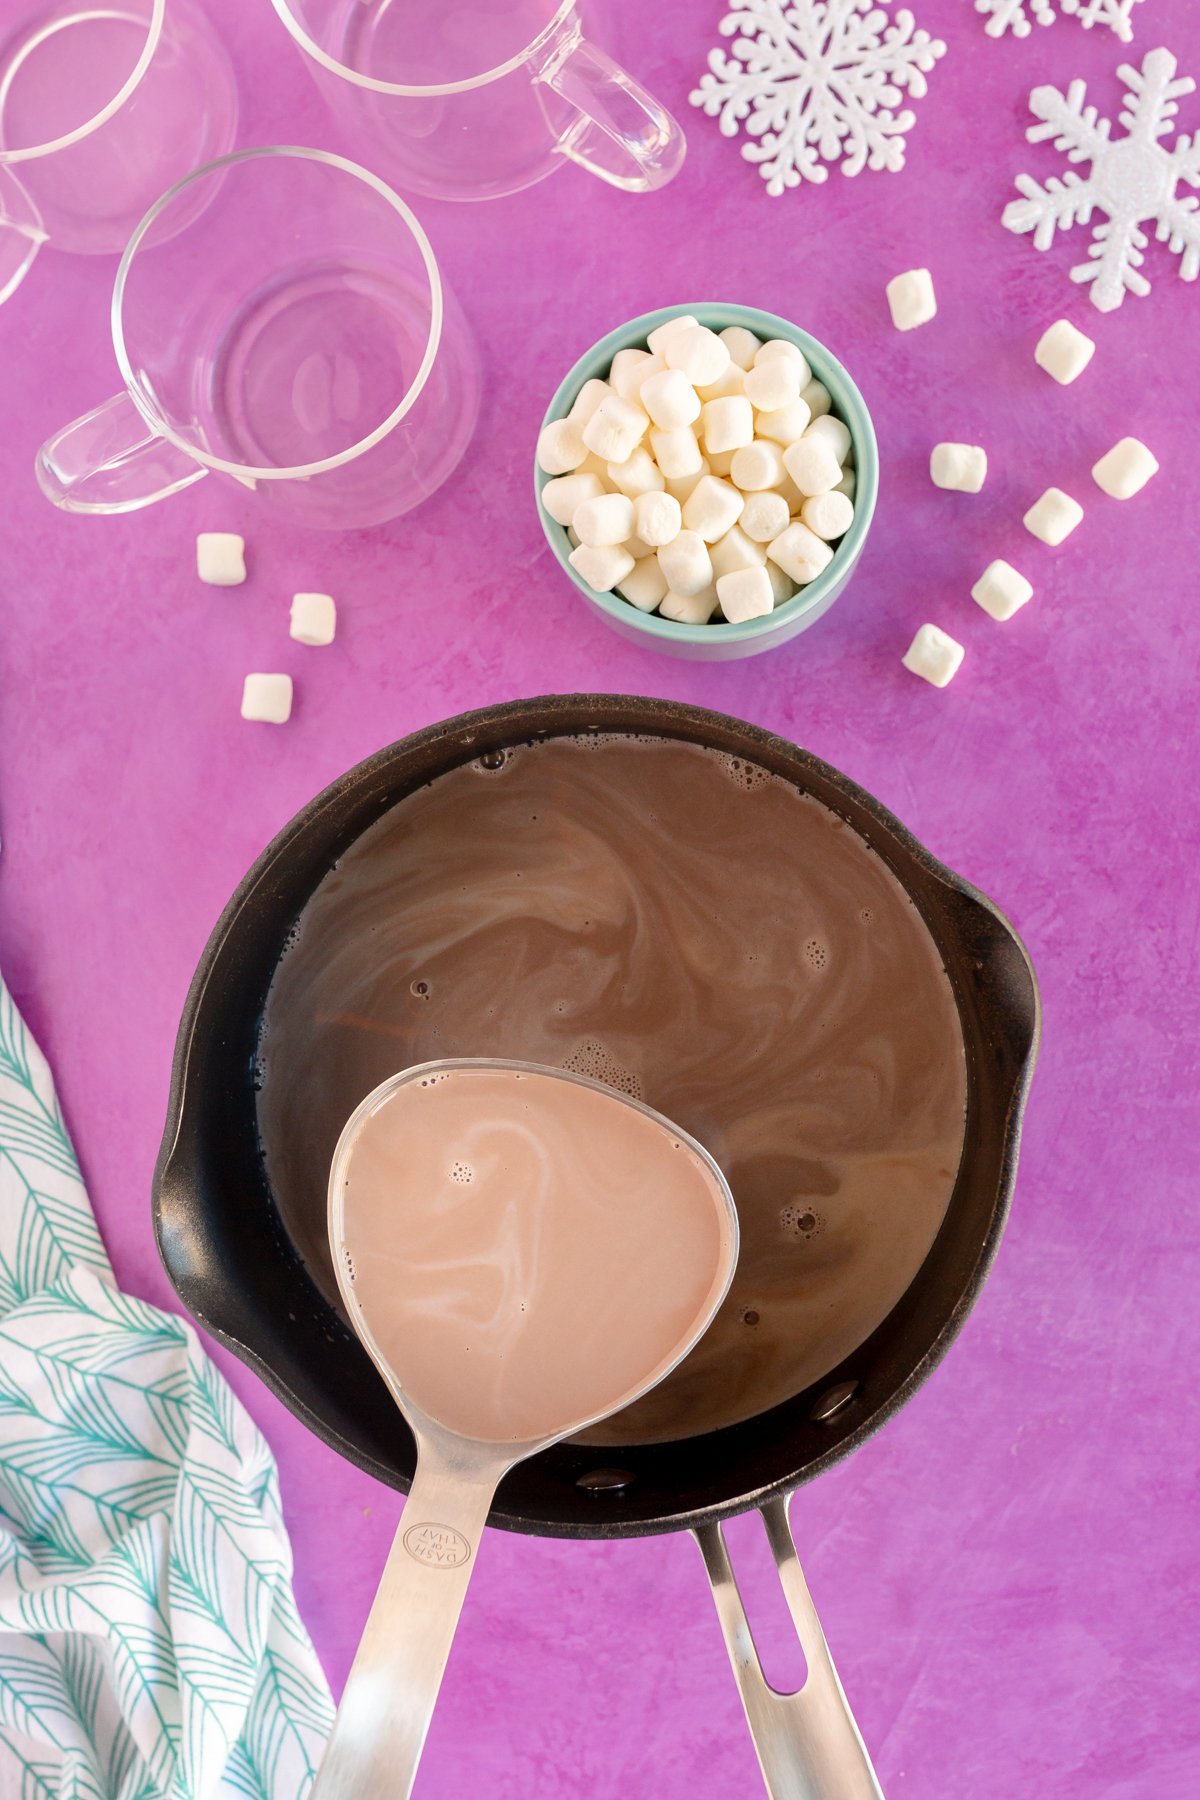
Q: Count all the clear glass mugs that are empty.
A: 3